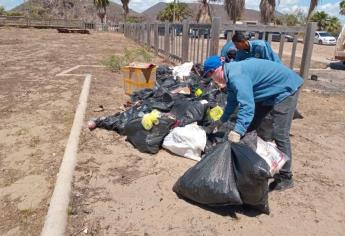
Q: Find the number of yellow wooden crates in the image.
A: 1